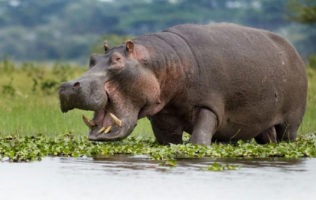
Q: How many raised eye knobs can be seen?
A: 2